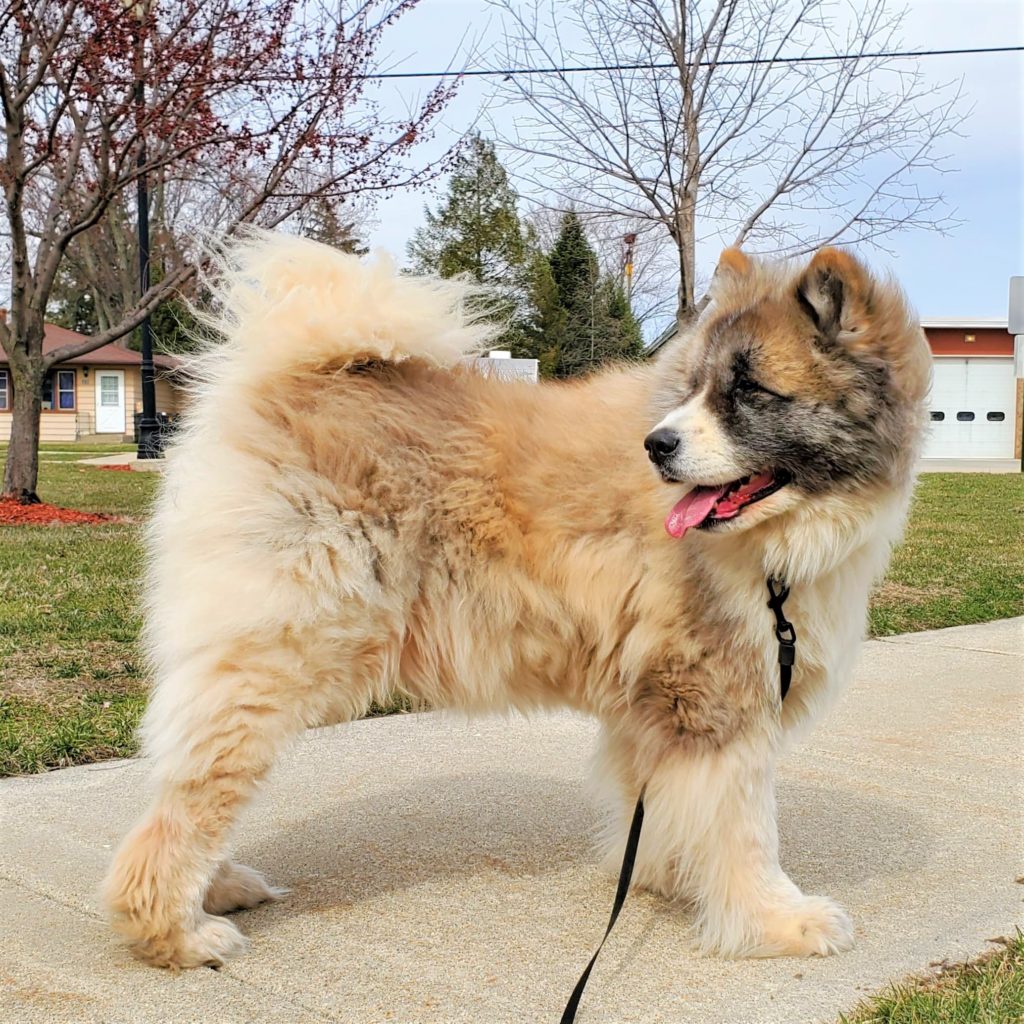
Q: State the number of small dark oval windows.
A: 3